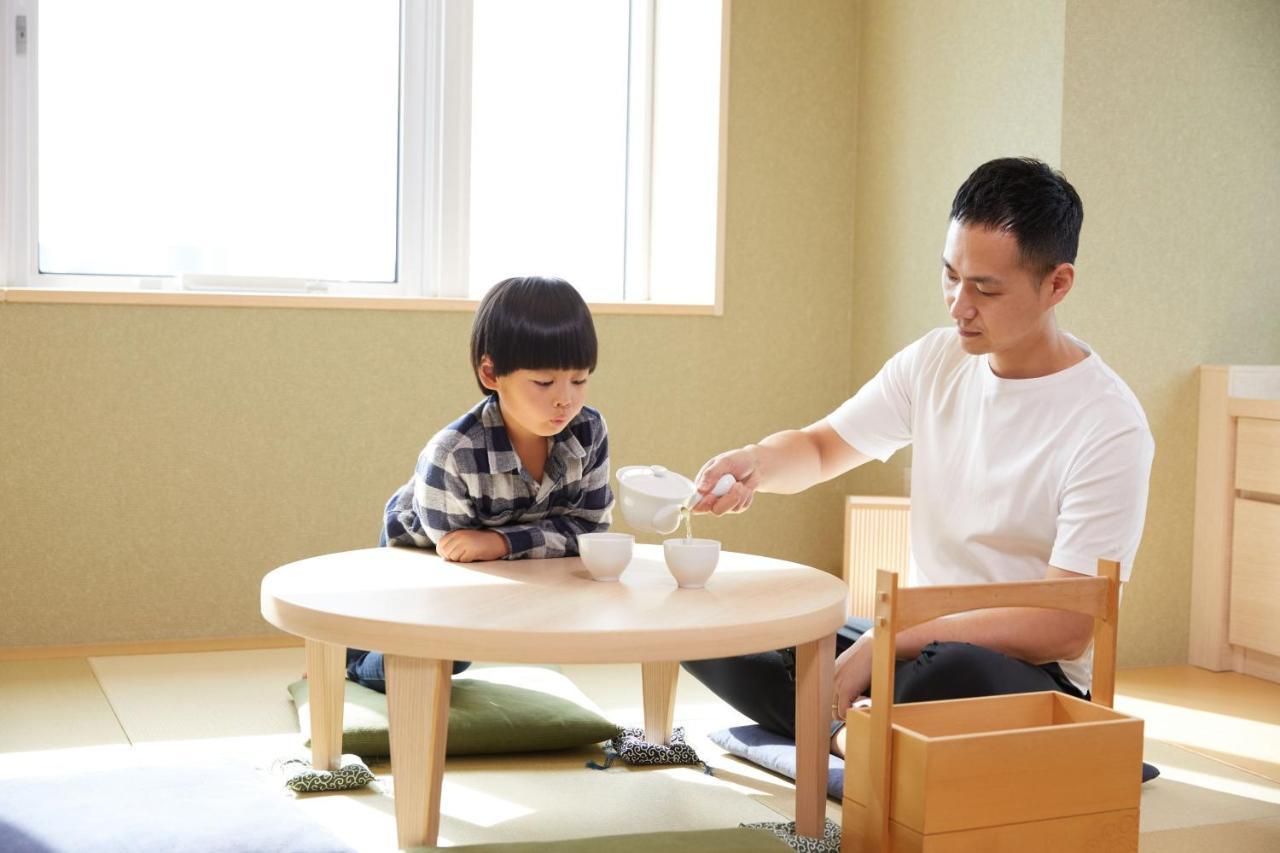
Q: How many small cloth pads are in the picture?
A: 3